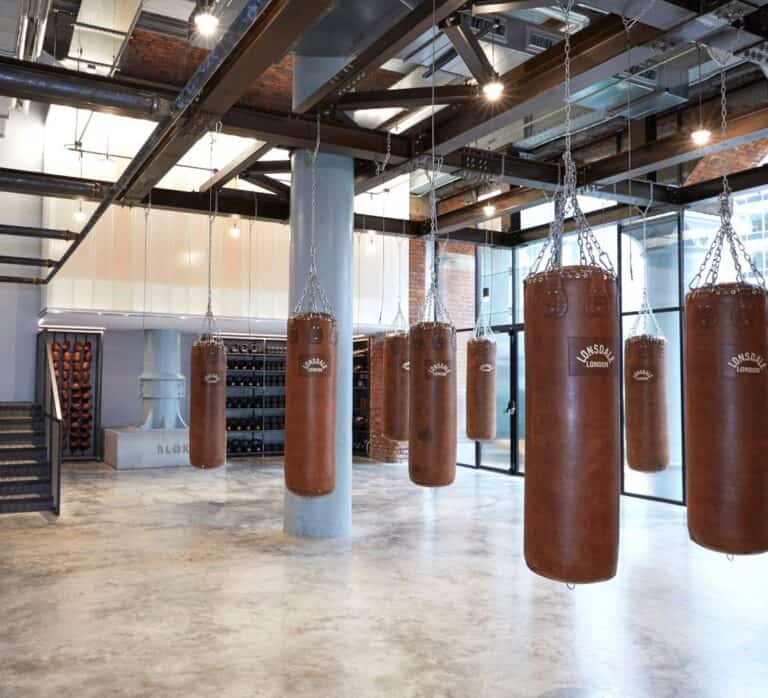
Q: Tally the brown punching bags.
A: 8